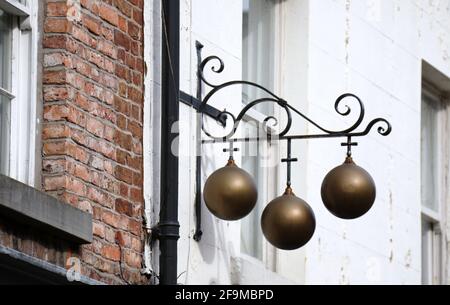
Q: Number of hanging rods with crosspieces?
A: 3